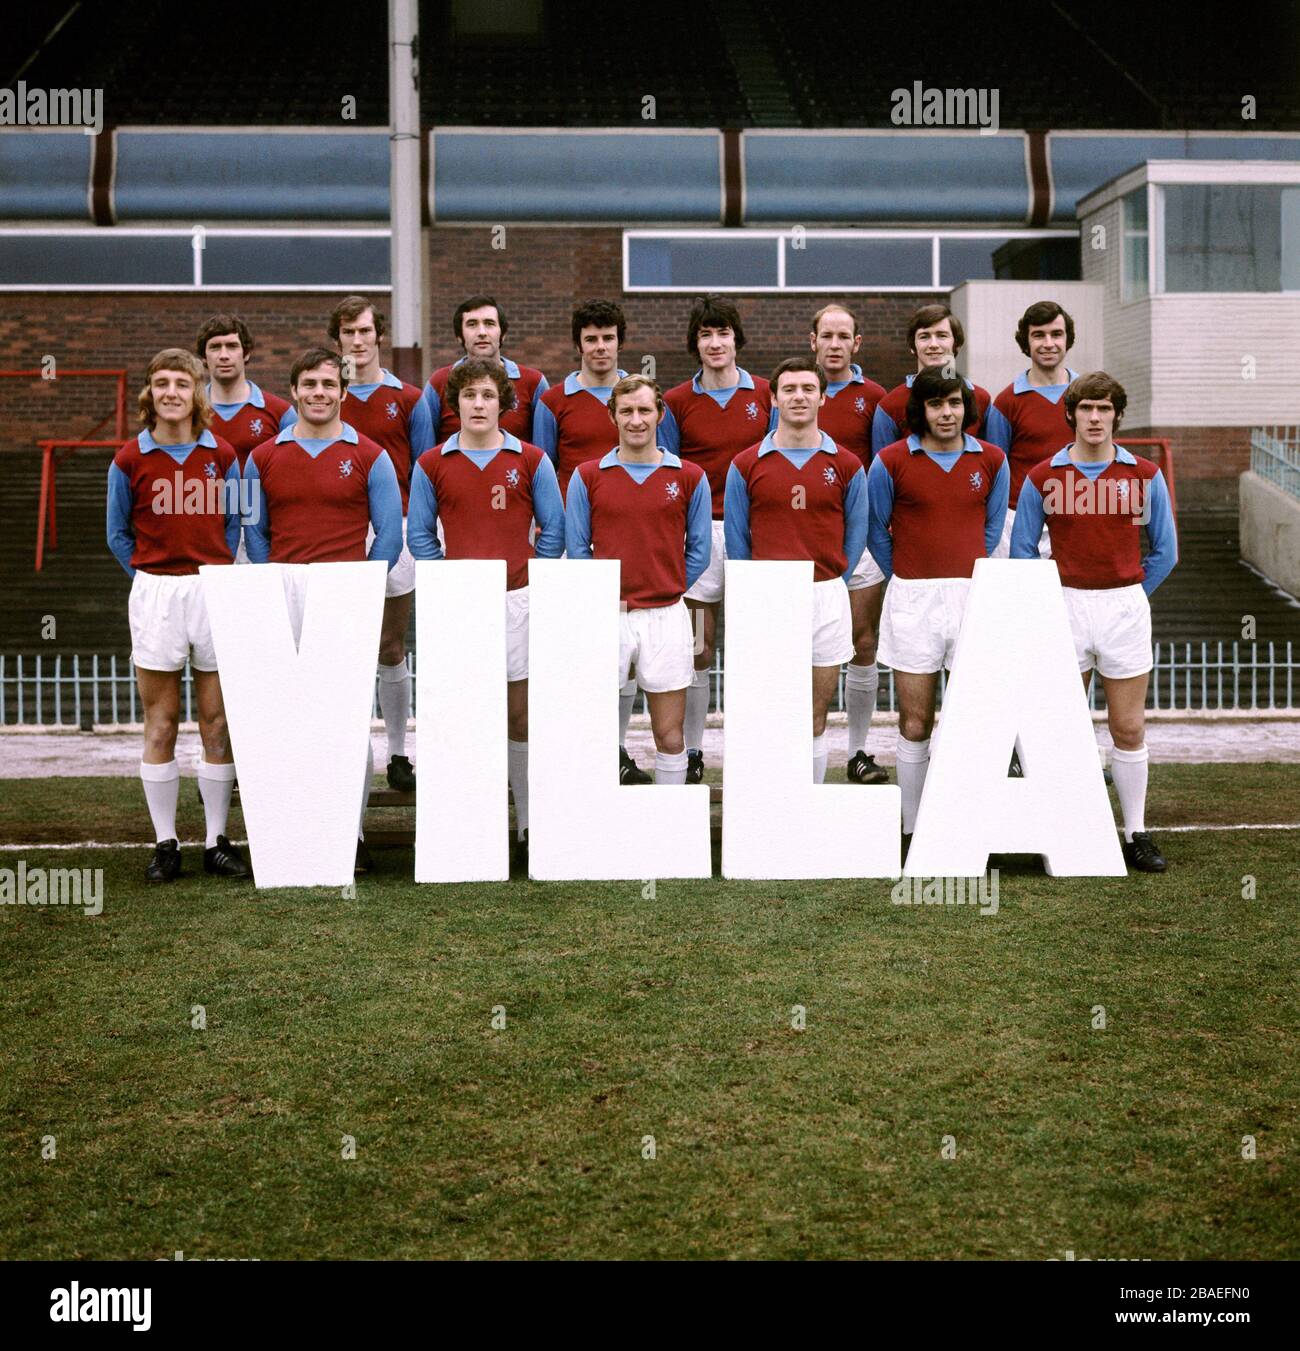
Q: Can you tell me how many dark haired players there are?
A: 12